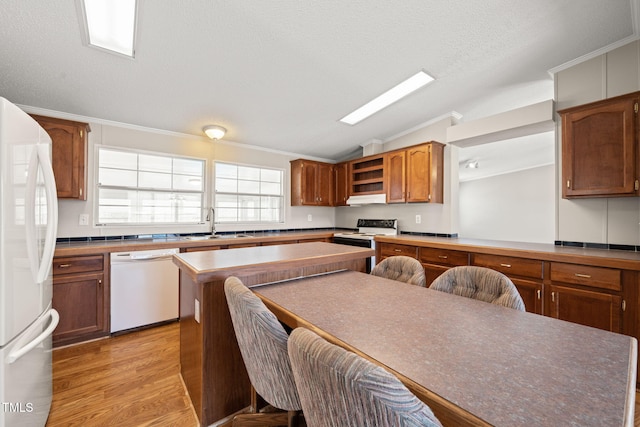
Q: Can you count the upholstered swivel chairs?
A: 4